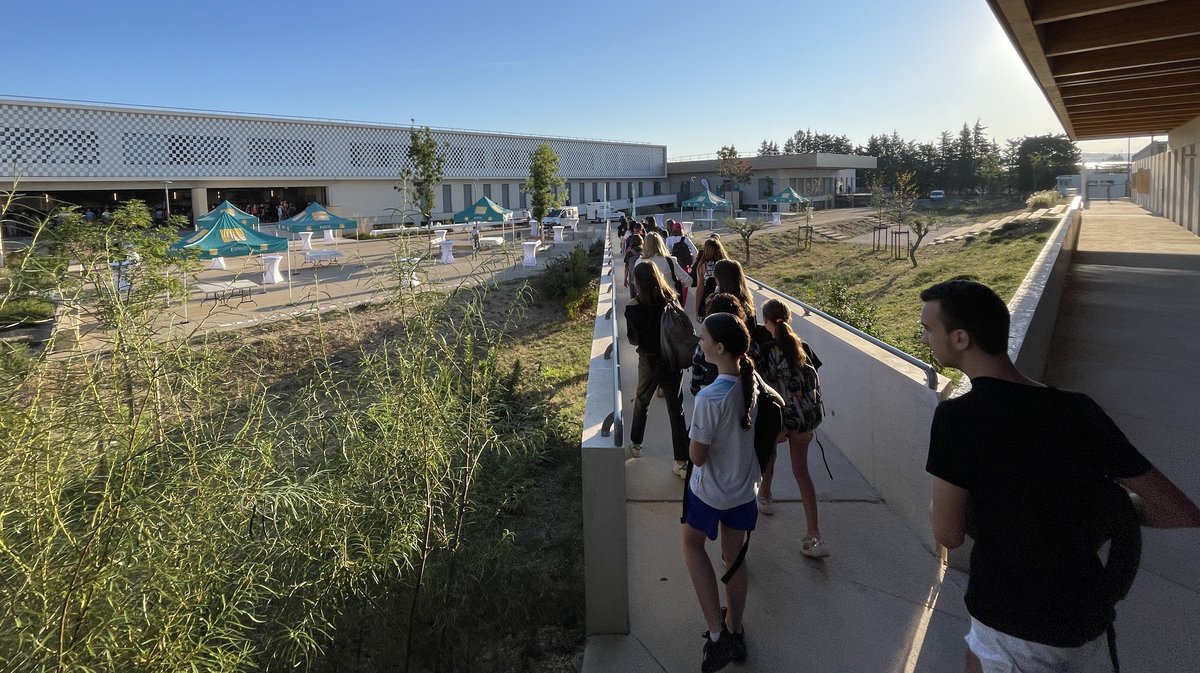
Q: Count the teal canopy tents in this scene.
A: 6